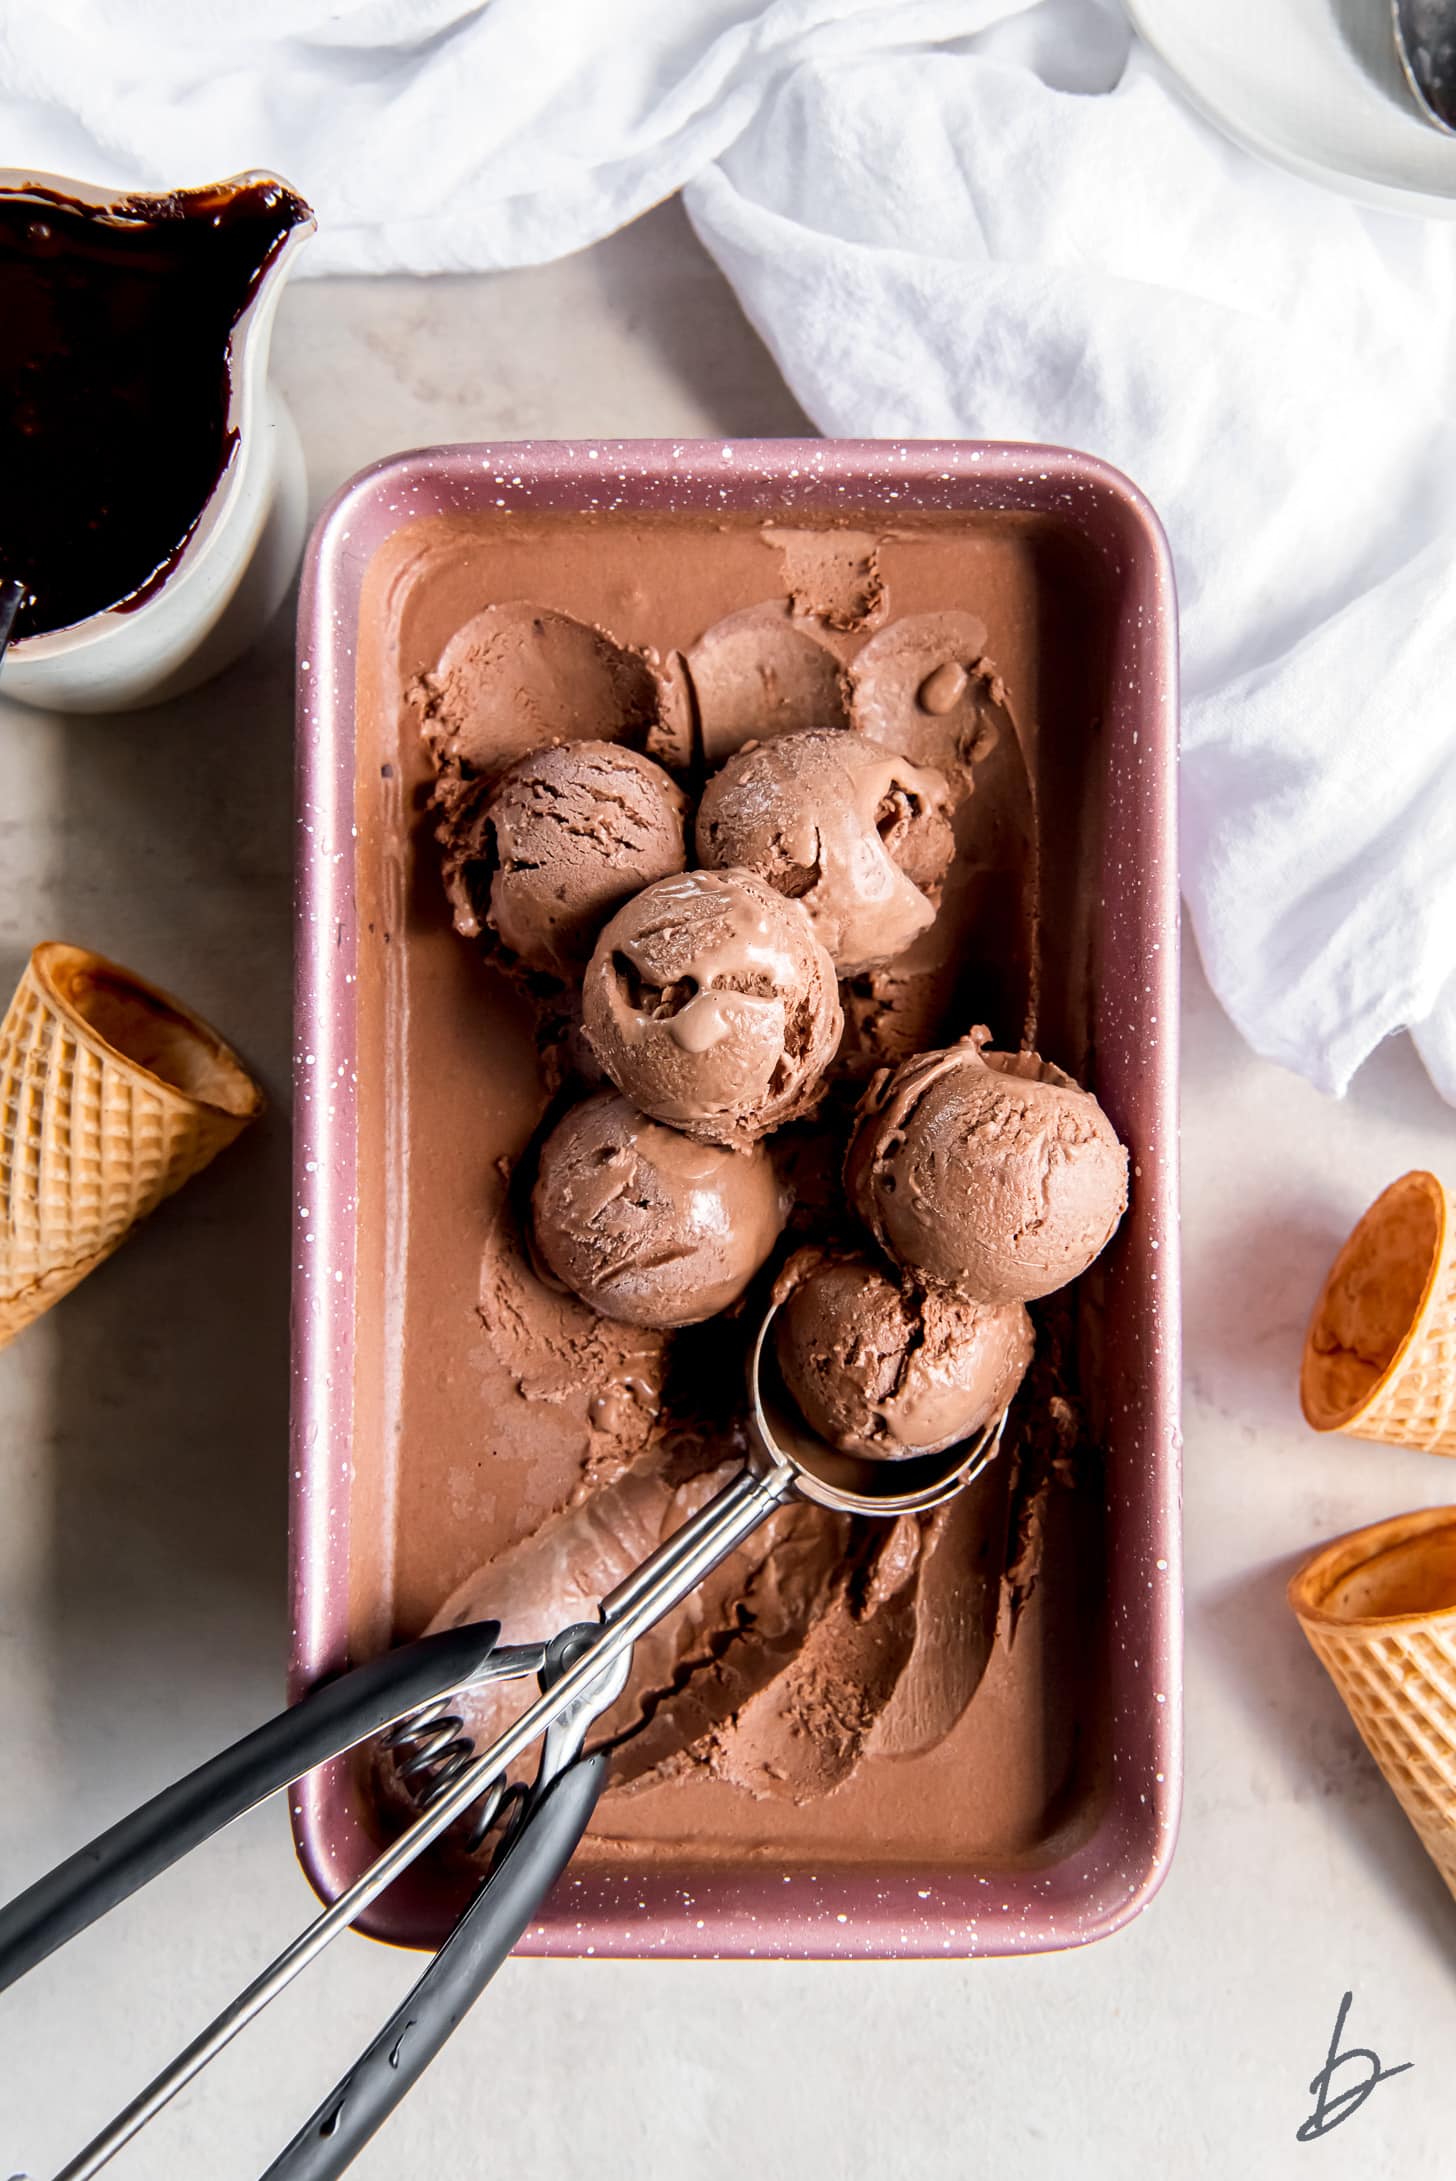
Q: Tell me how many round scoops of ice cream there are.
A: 6